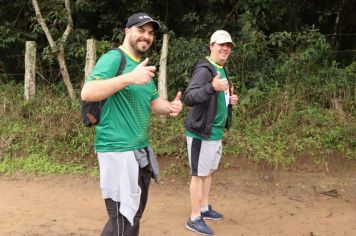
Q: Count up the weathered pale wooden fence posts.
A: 3